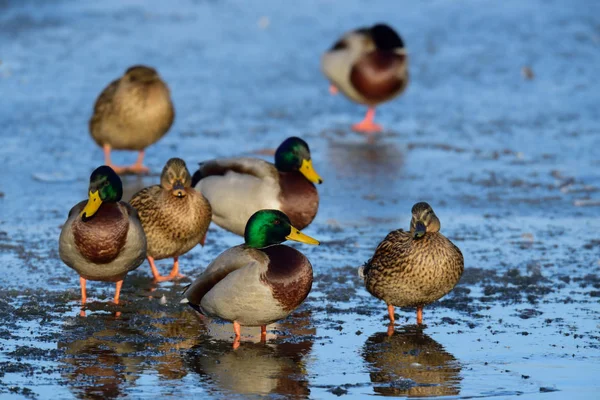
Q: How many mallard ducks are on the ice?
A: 7